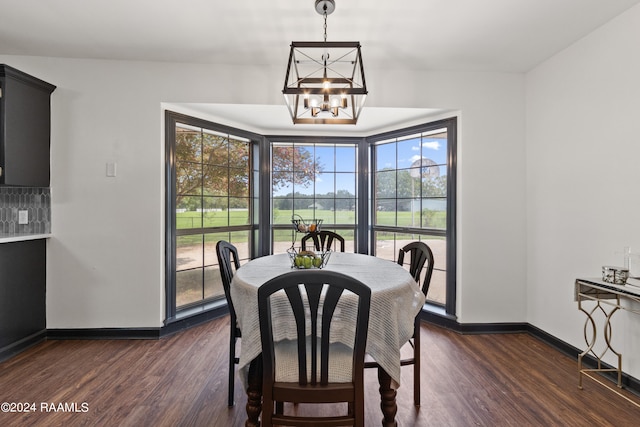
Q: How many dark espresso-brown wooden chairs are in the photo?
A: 4